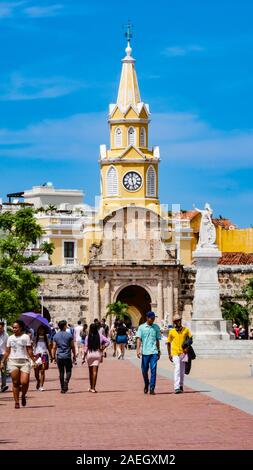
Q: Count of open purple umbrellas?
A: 1